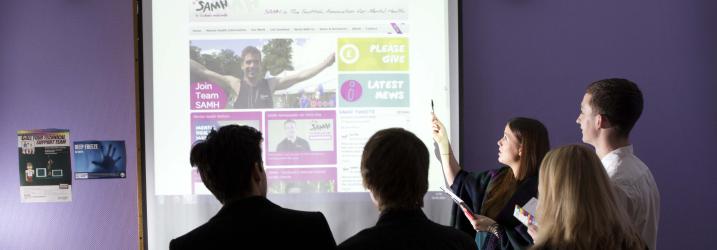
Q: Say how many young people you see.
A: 5